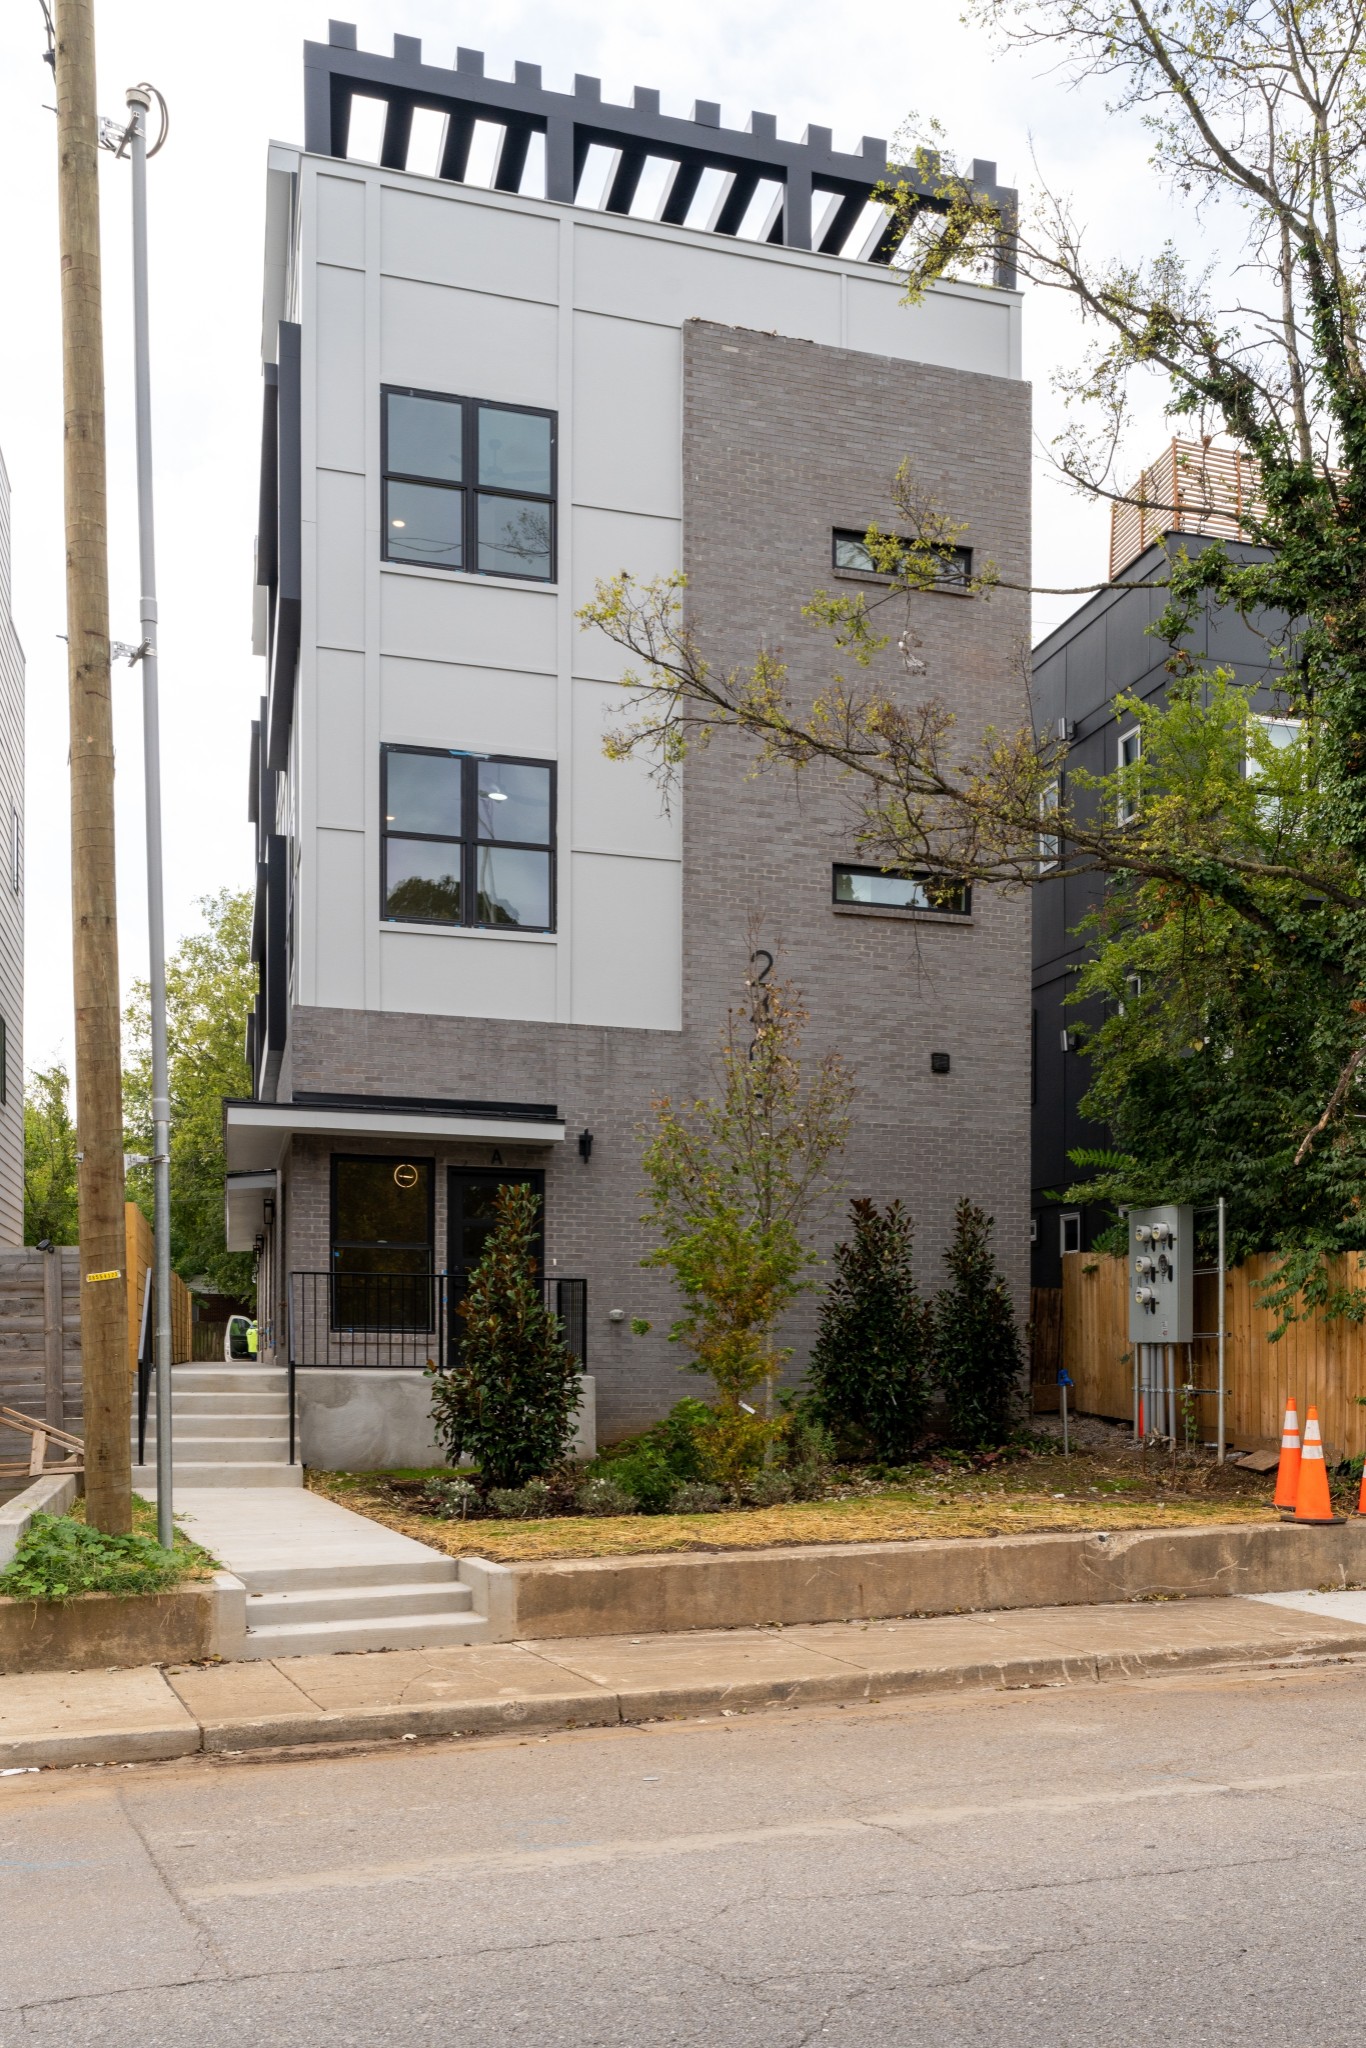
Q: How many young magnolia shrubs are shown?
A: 3